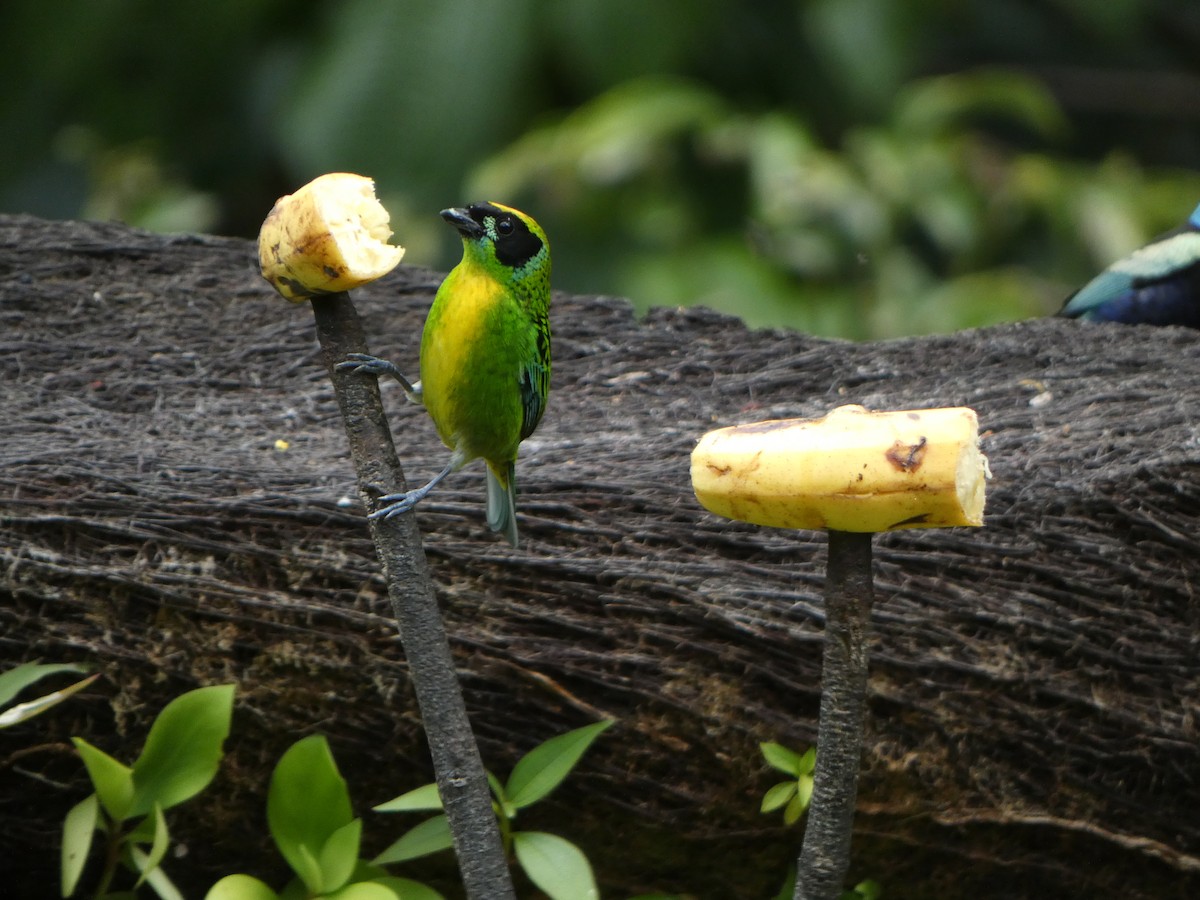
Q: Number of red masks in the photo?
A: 0